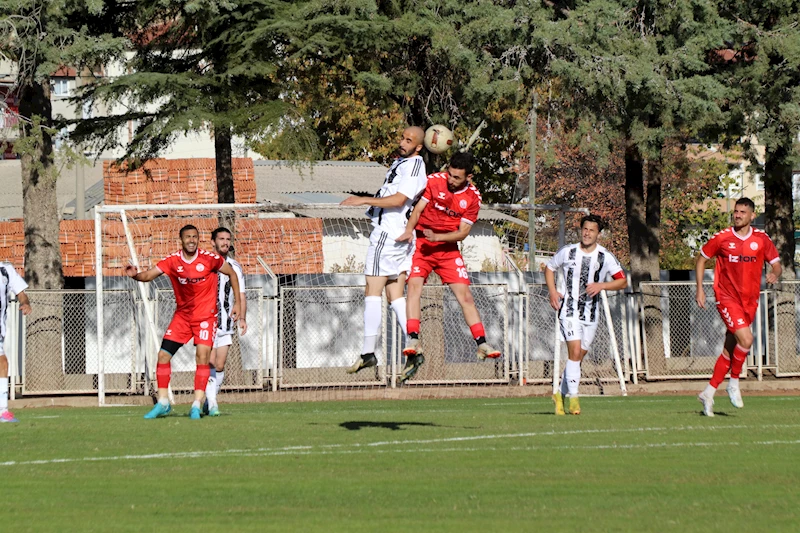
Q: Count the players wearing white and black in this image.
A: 4